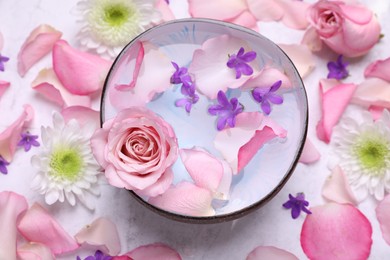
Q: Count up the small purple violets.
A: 11